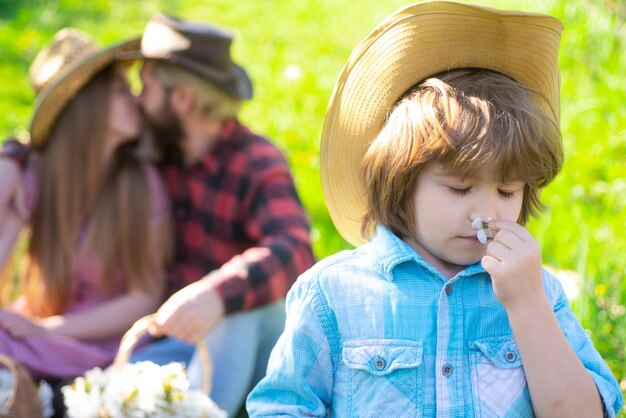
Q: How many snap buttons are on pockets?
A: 2